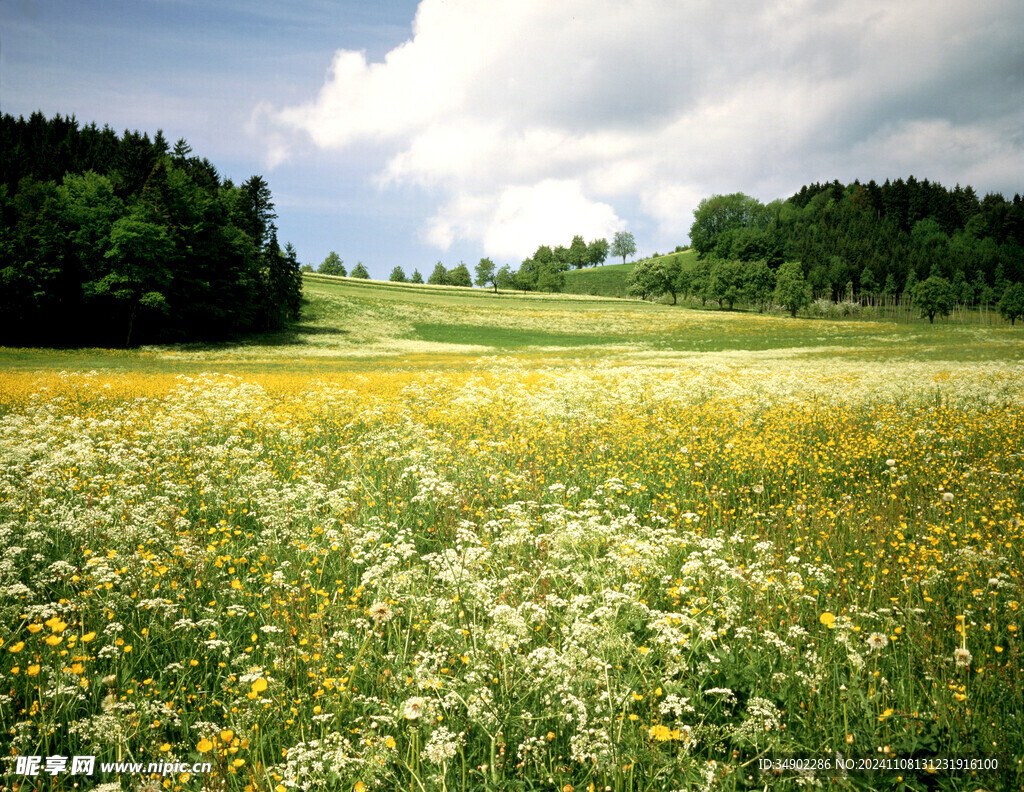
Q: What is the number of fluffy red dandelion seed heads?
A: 0